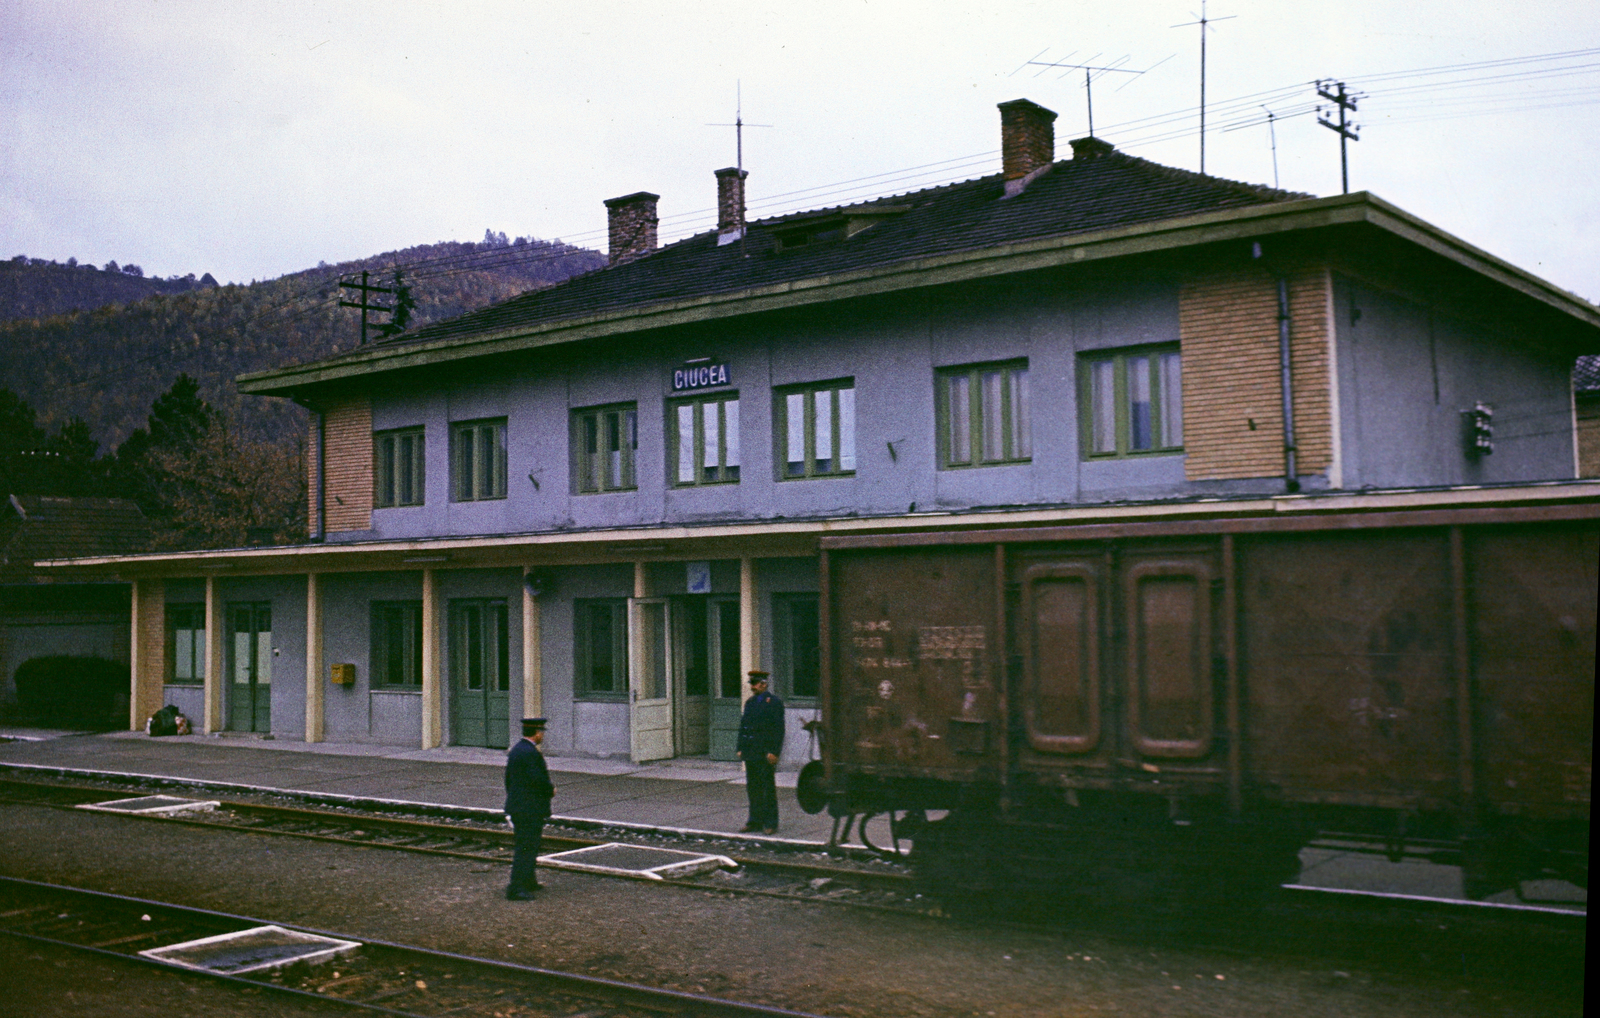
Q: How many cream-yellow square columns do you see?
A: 7